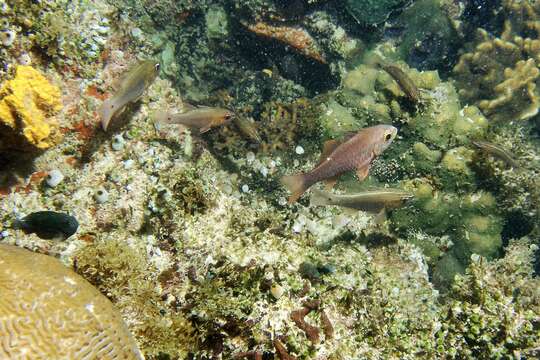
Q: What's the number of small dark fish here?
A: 1